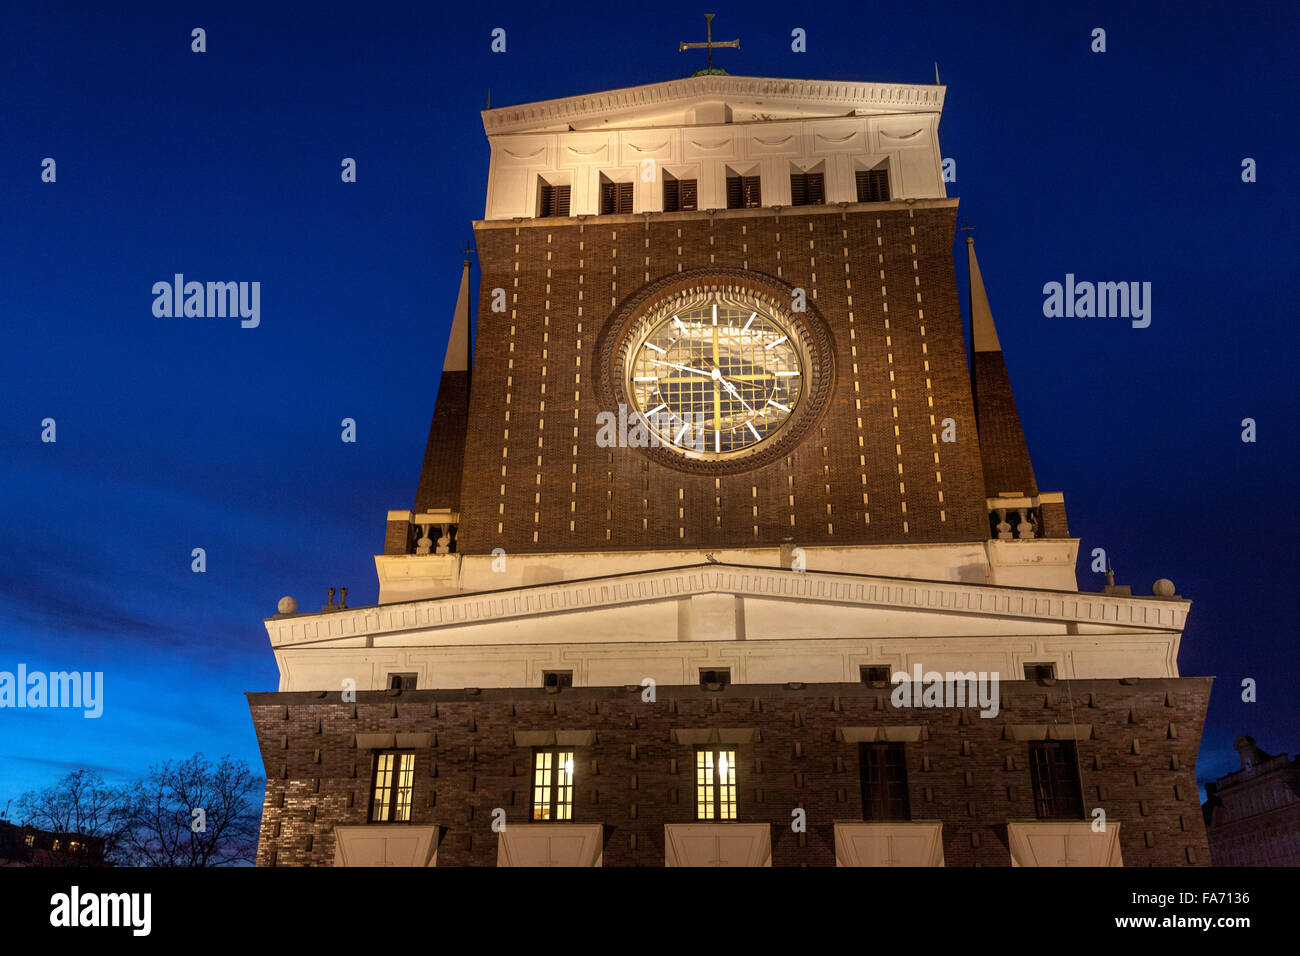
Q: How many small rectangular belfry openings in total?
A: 6